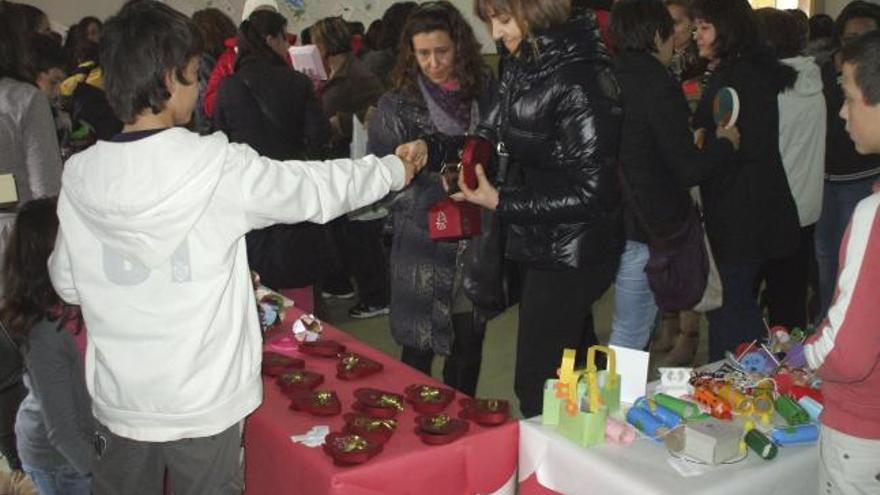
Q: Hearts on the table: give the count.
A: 11